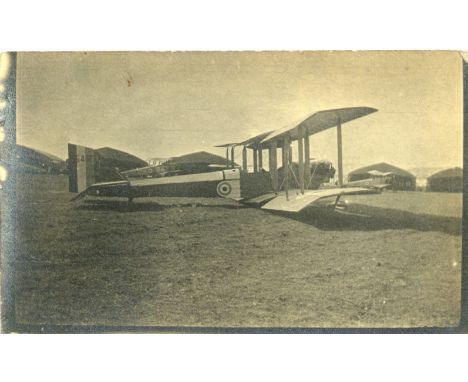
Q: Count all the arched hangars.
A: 5